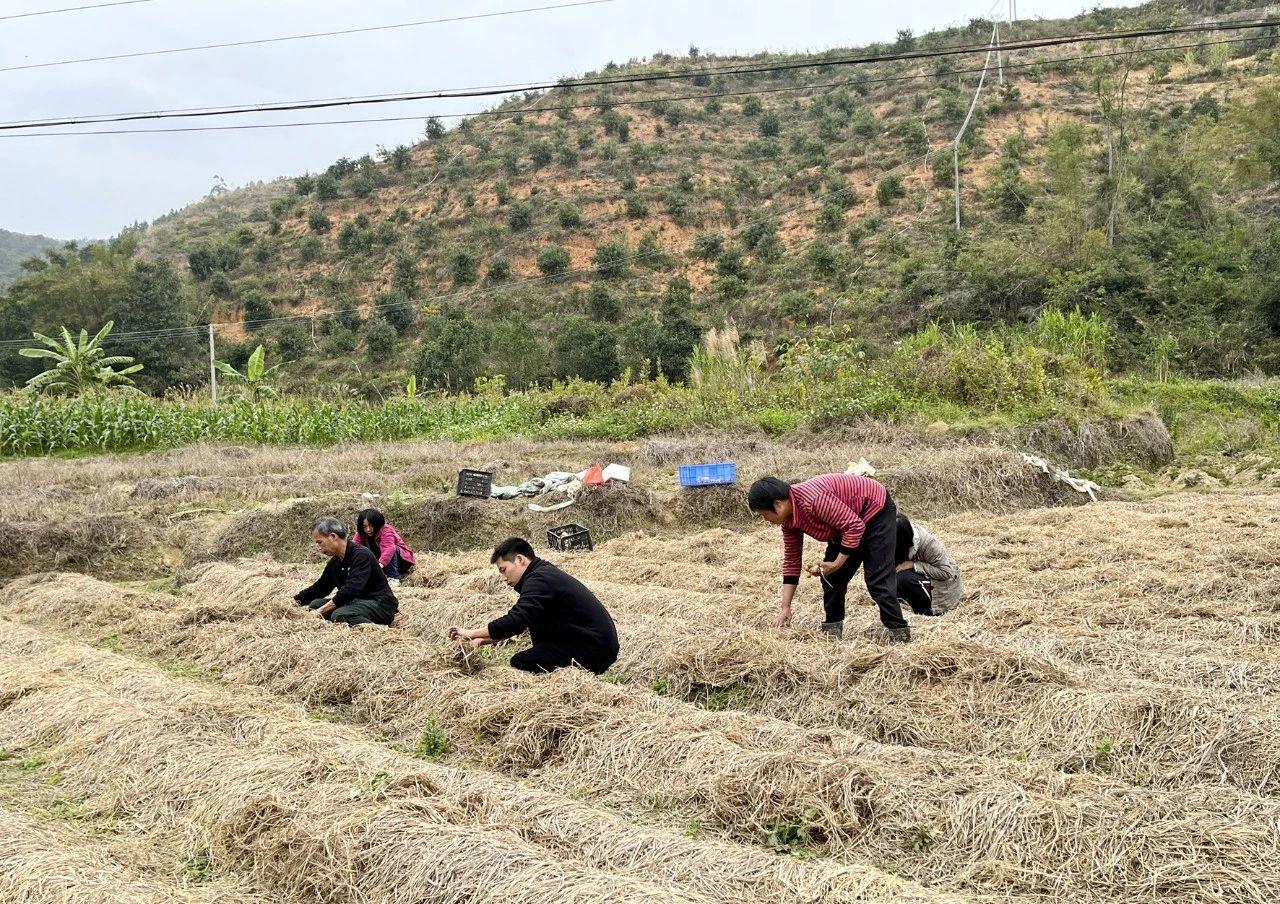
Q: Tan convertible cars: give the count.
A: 0